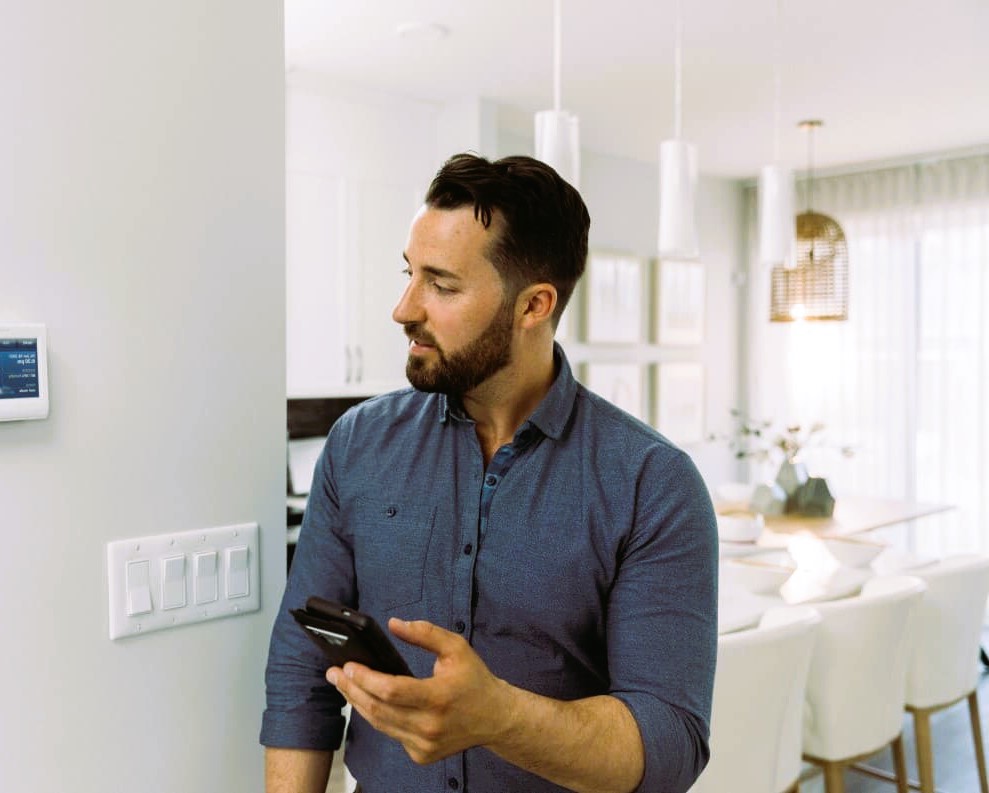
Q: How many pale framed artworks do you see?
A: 4